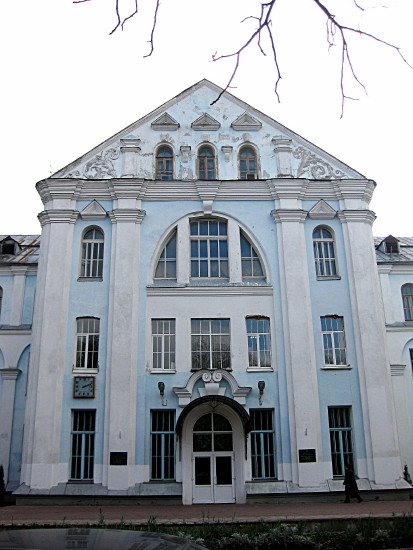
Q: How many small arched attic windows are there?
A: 3